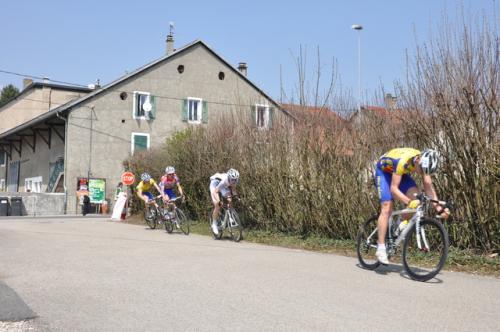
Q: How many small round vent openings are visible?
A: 3